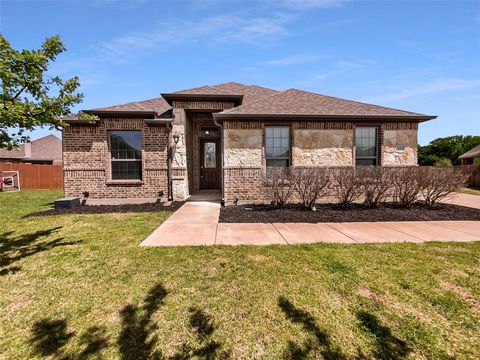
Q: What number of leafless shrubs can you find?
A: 6